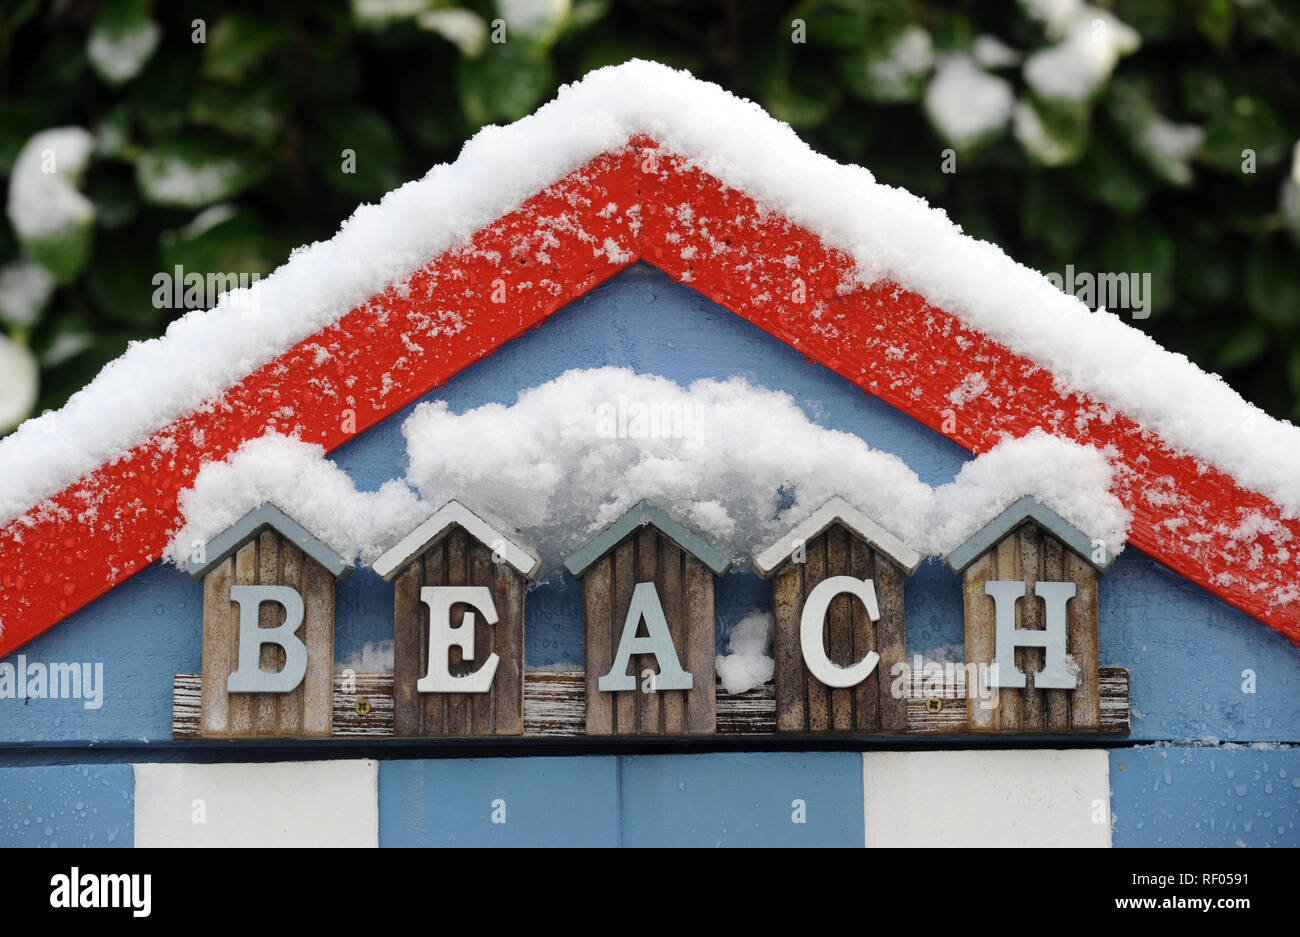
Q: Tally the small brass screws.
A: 2